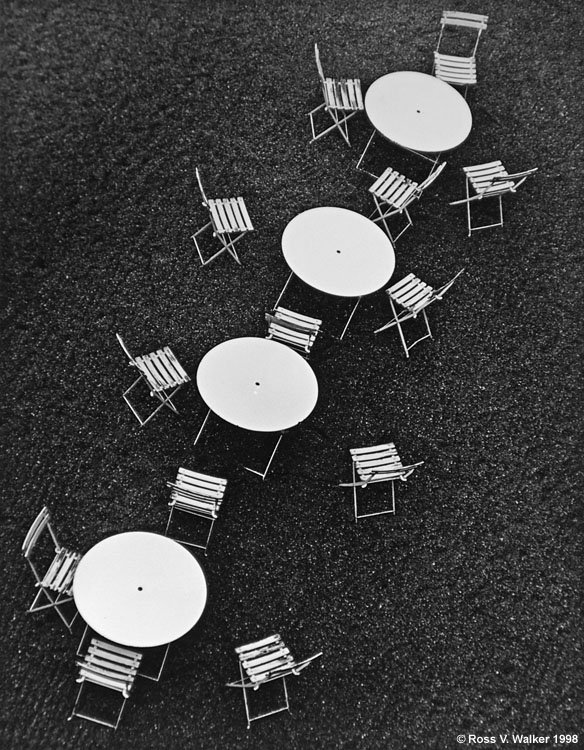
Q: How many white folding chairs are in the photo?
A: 13